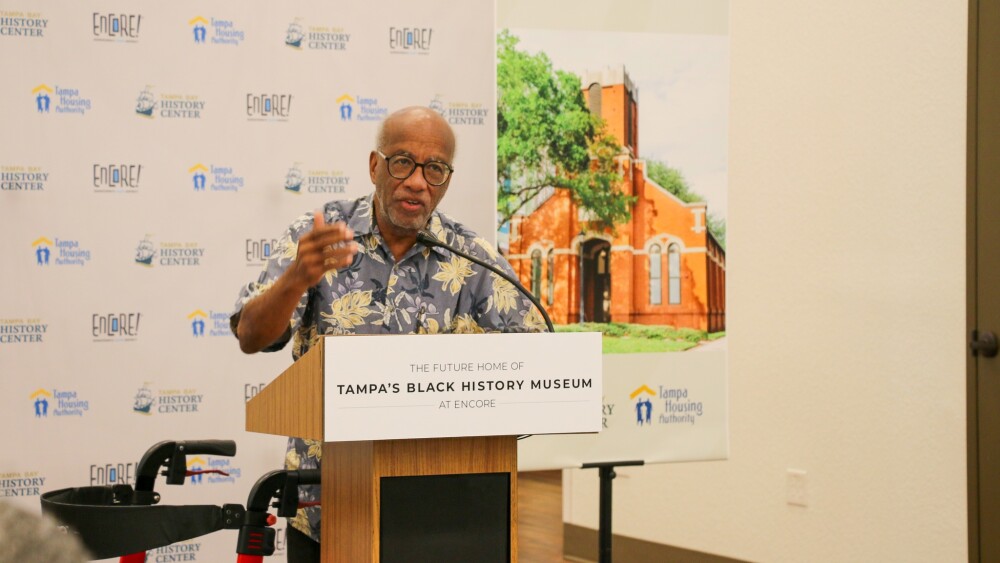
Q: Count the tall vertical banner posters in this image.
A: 1